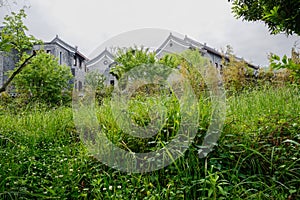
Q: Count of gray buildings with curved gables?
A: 3